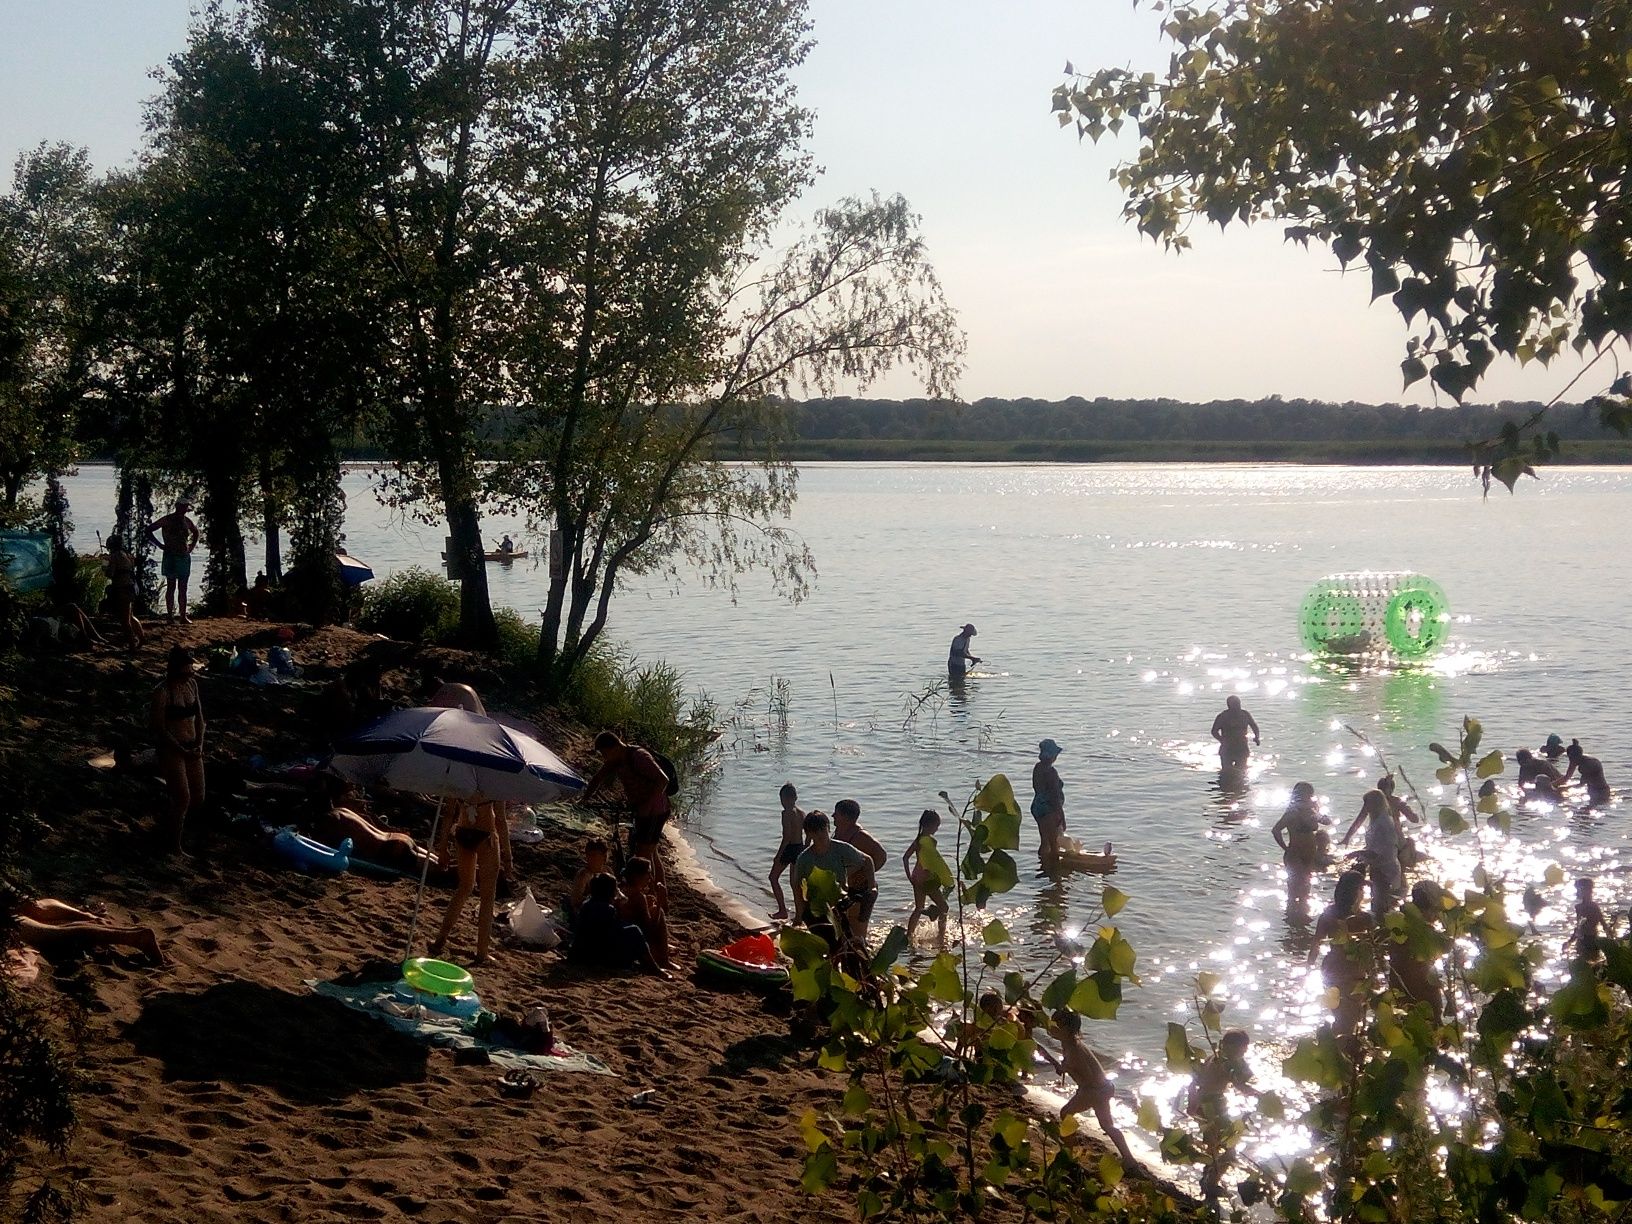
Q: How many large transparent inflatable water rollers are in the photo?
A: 1